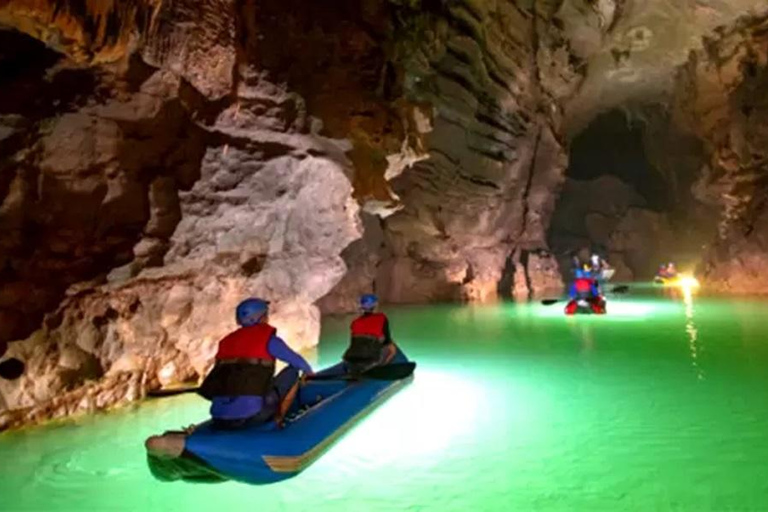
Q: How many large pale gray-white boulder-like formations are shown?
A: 1